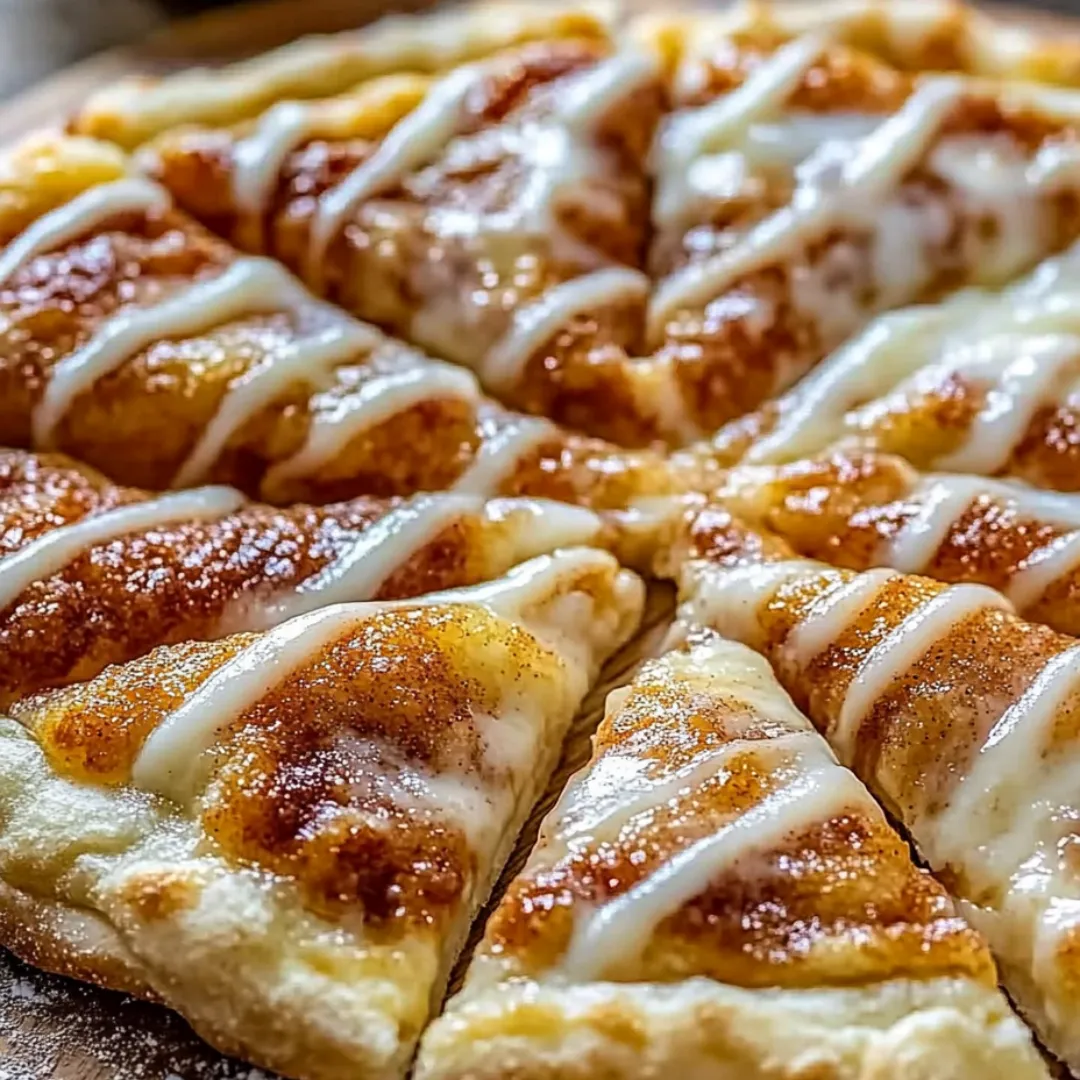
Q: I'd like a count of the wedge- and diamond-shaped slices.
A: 9